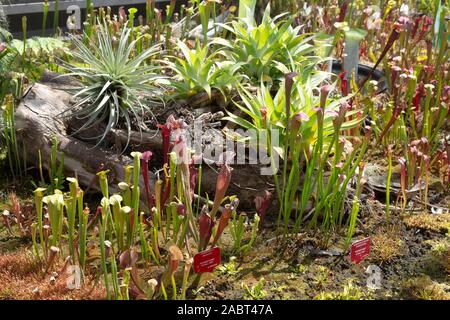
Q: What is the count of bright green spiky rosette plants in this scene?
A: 3